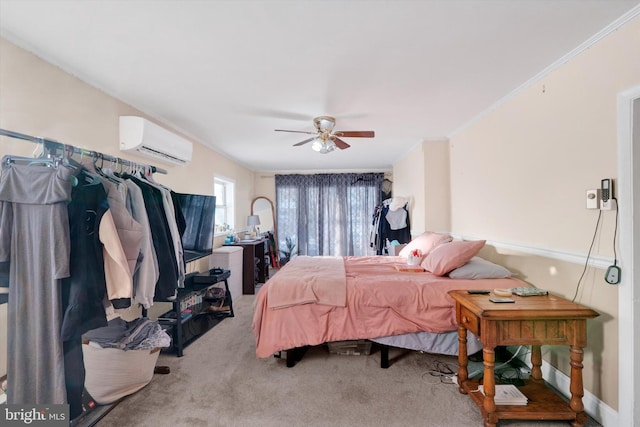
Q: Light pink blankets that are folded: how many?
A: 1